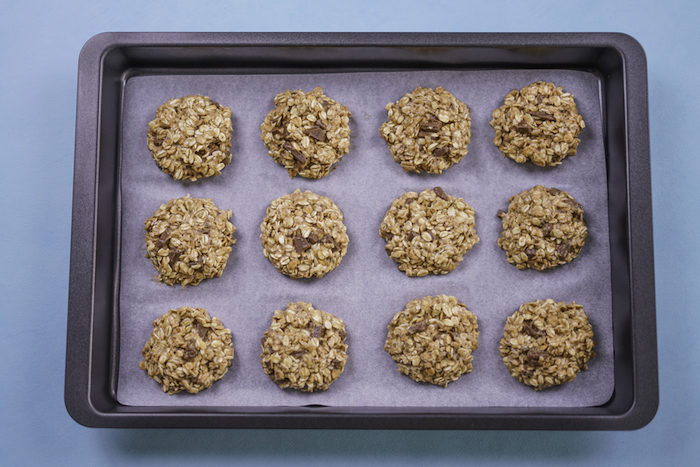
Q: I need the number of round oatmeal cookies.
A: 12